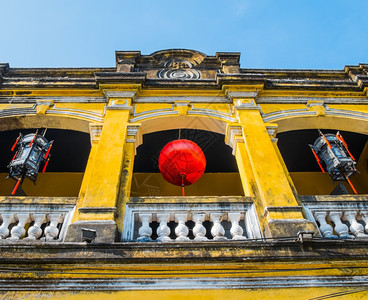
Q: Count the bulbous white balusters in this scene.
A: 14